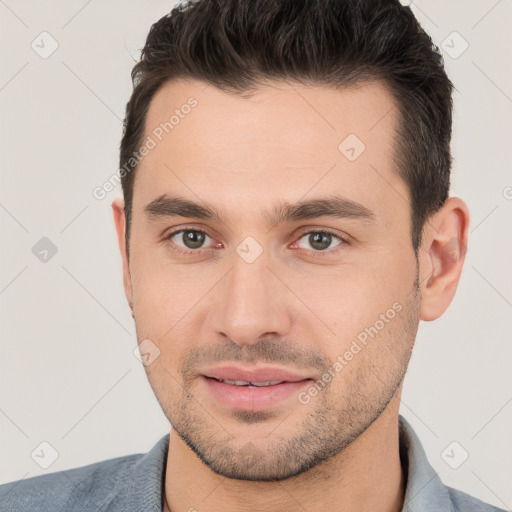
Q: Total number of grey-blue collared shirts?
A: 1